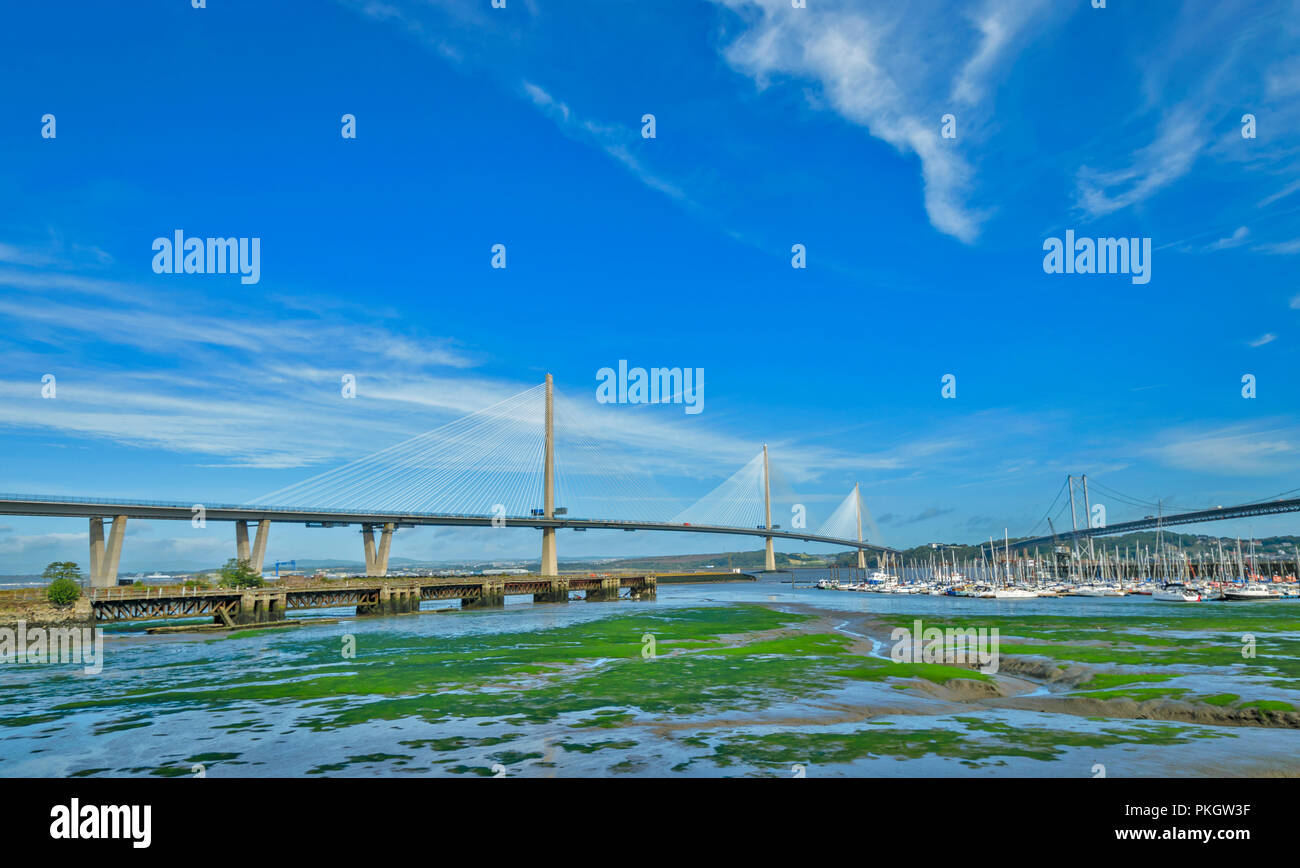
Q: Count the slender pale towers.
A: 3